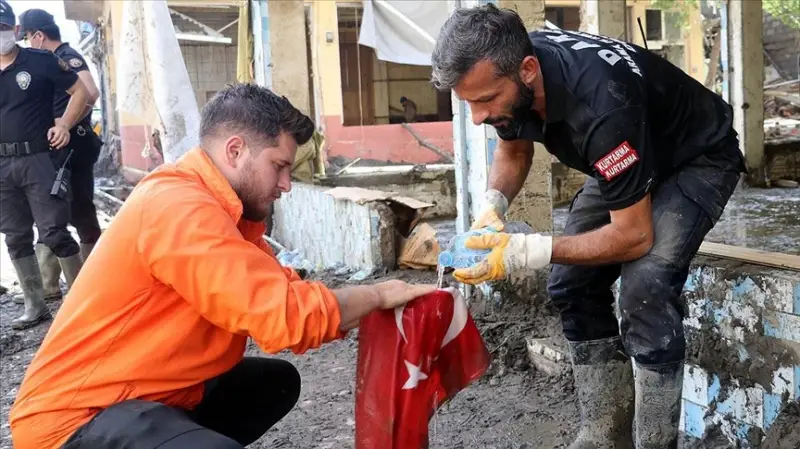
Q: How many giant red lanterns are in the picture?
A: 0